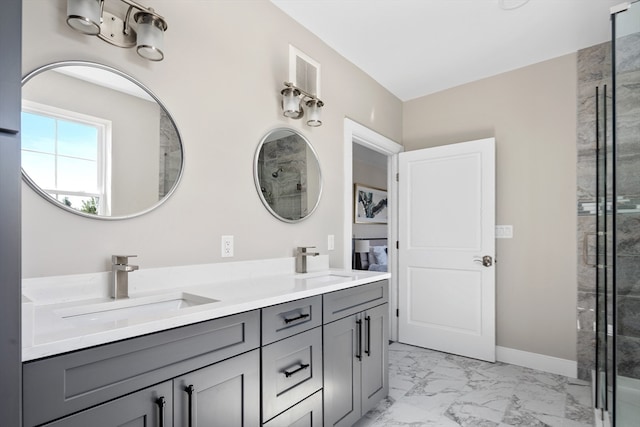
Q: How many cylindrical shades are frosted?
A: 4